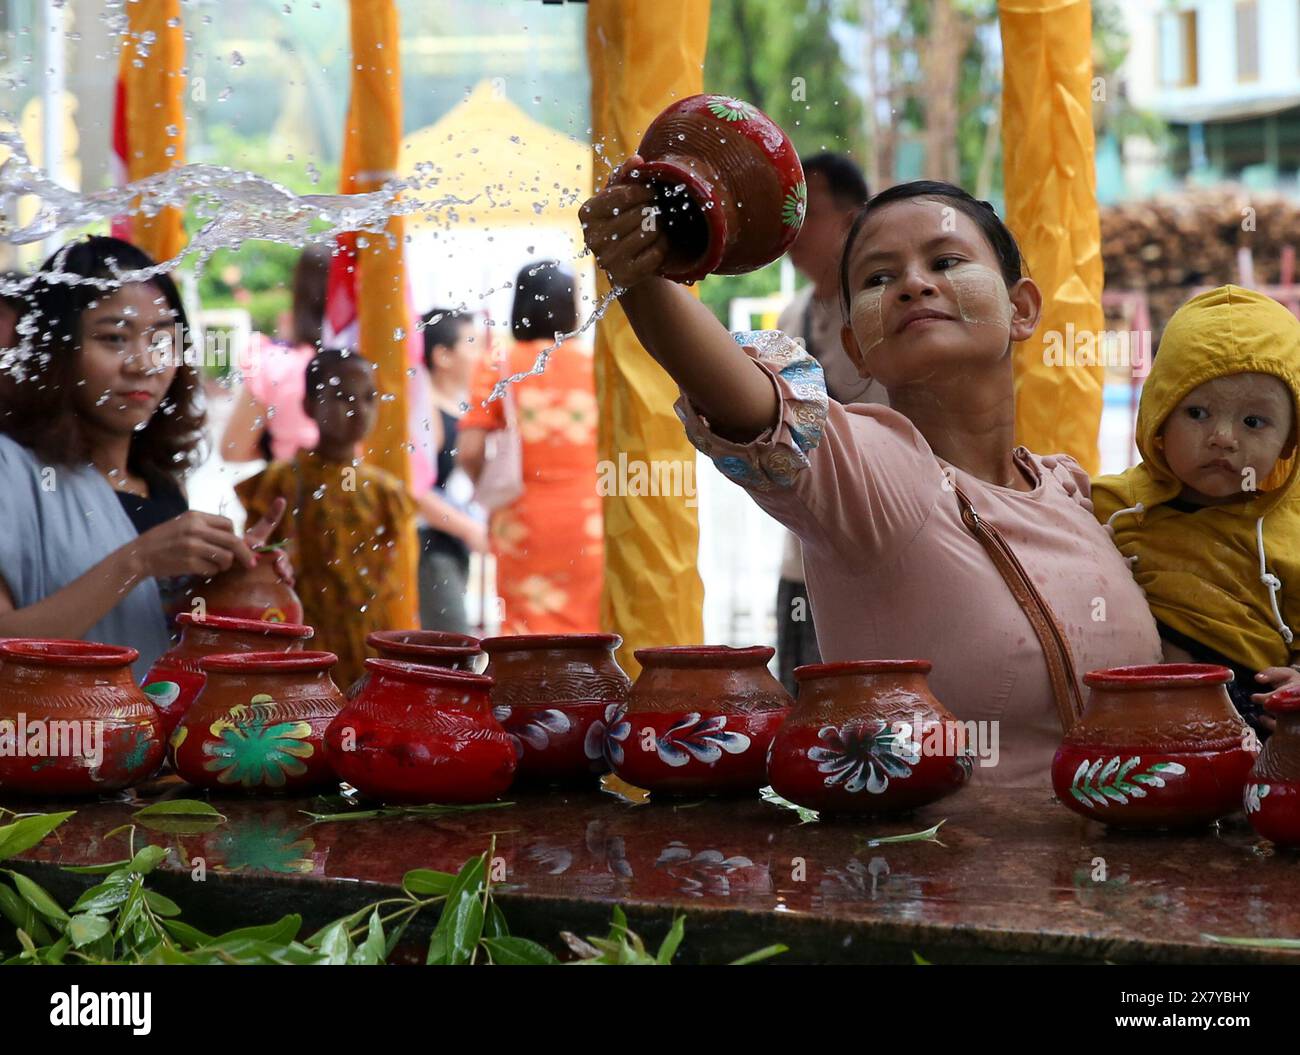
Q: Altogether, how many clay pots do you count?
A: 12